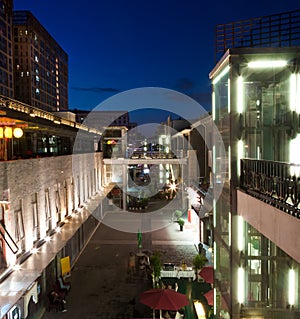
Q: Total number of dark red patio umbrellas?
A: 3